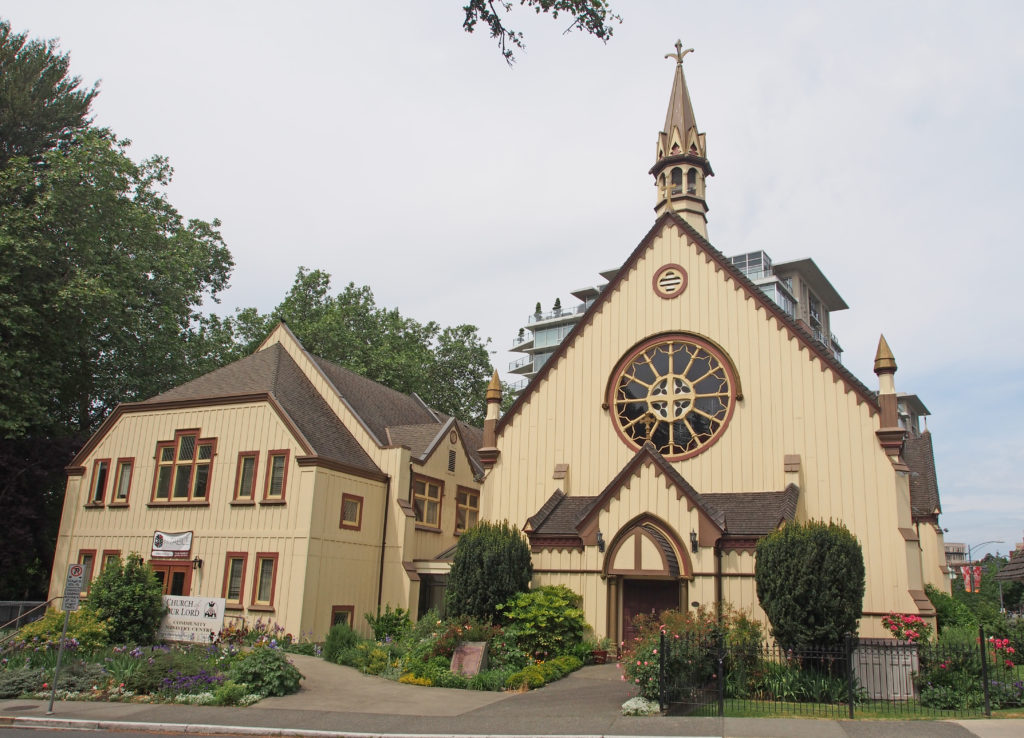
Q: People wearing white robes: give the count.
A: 0